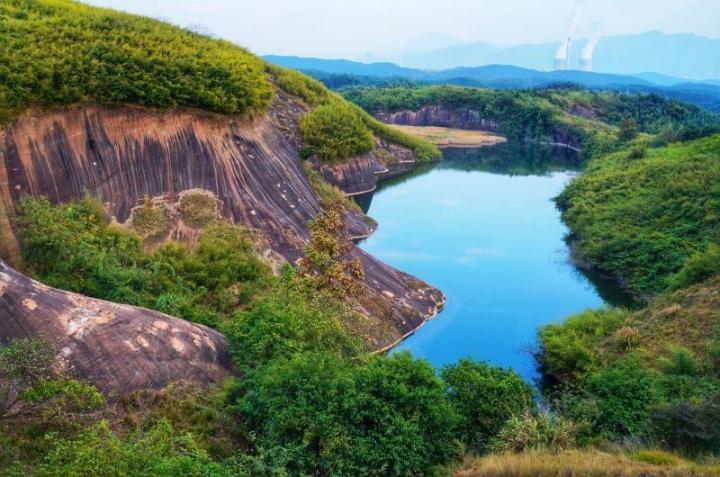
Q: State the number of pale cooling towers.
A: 2